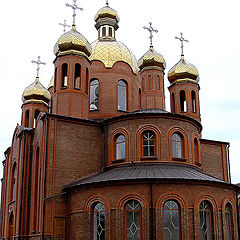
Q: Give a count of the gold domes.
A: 6